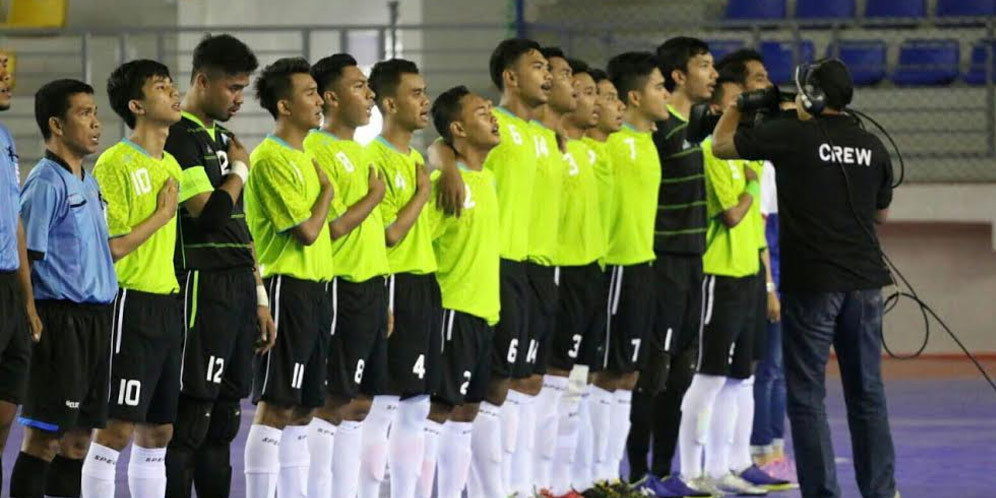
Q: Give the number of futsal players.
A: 14